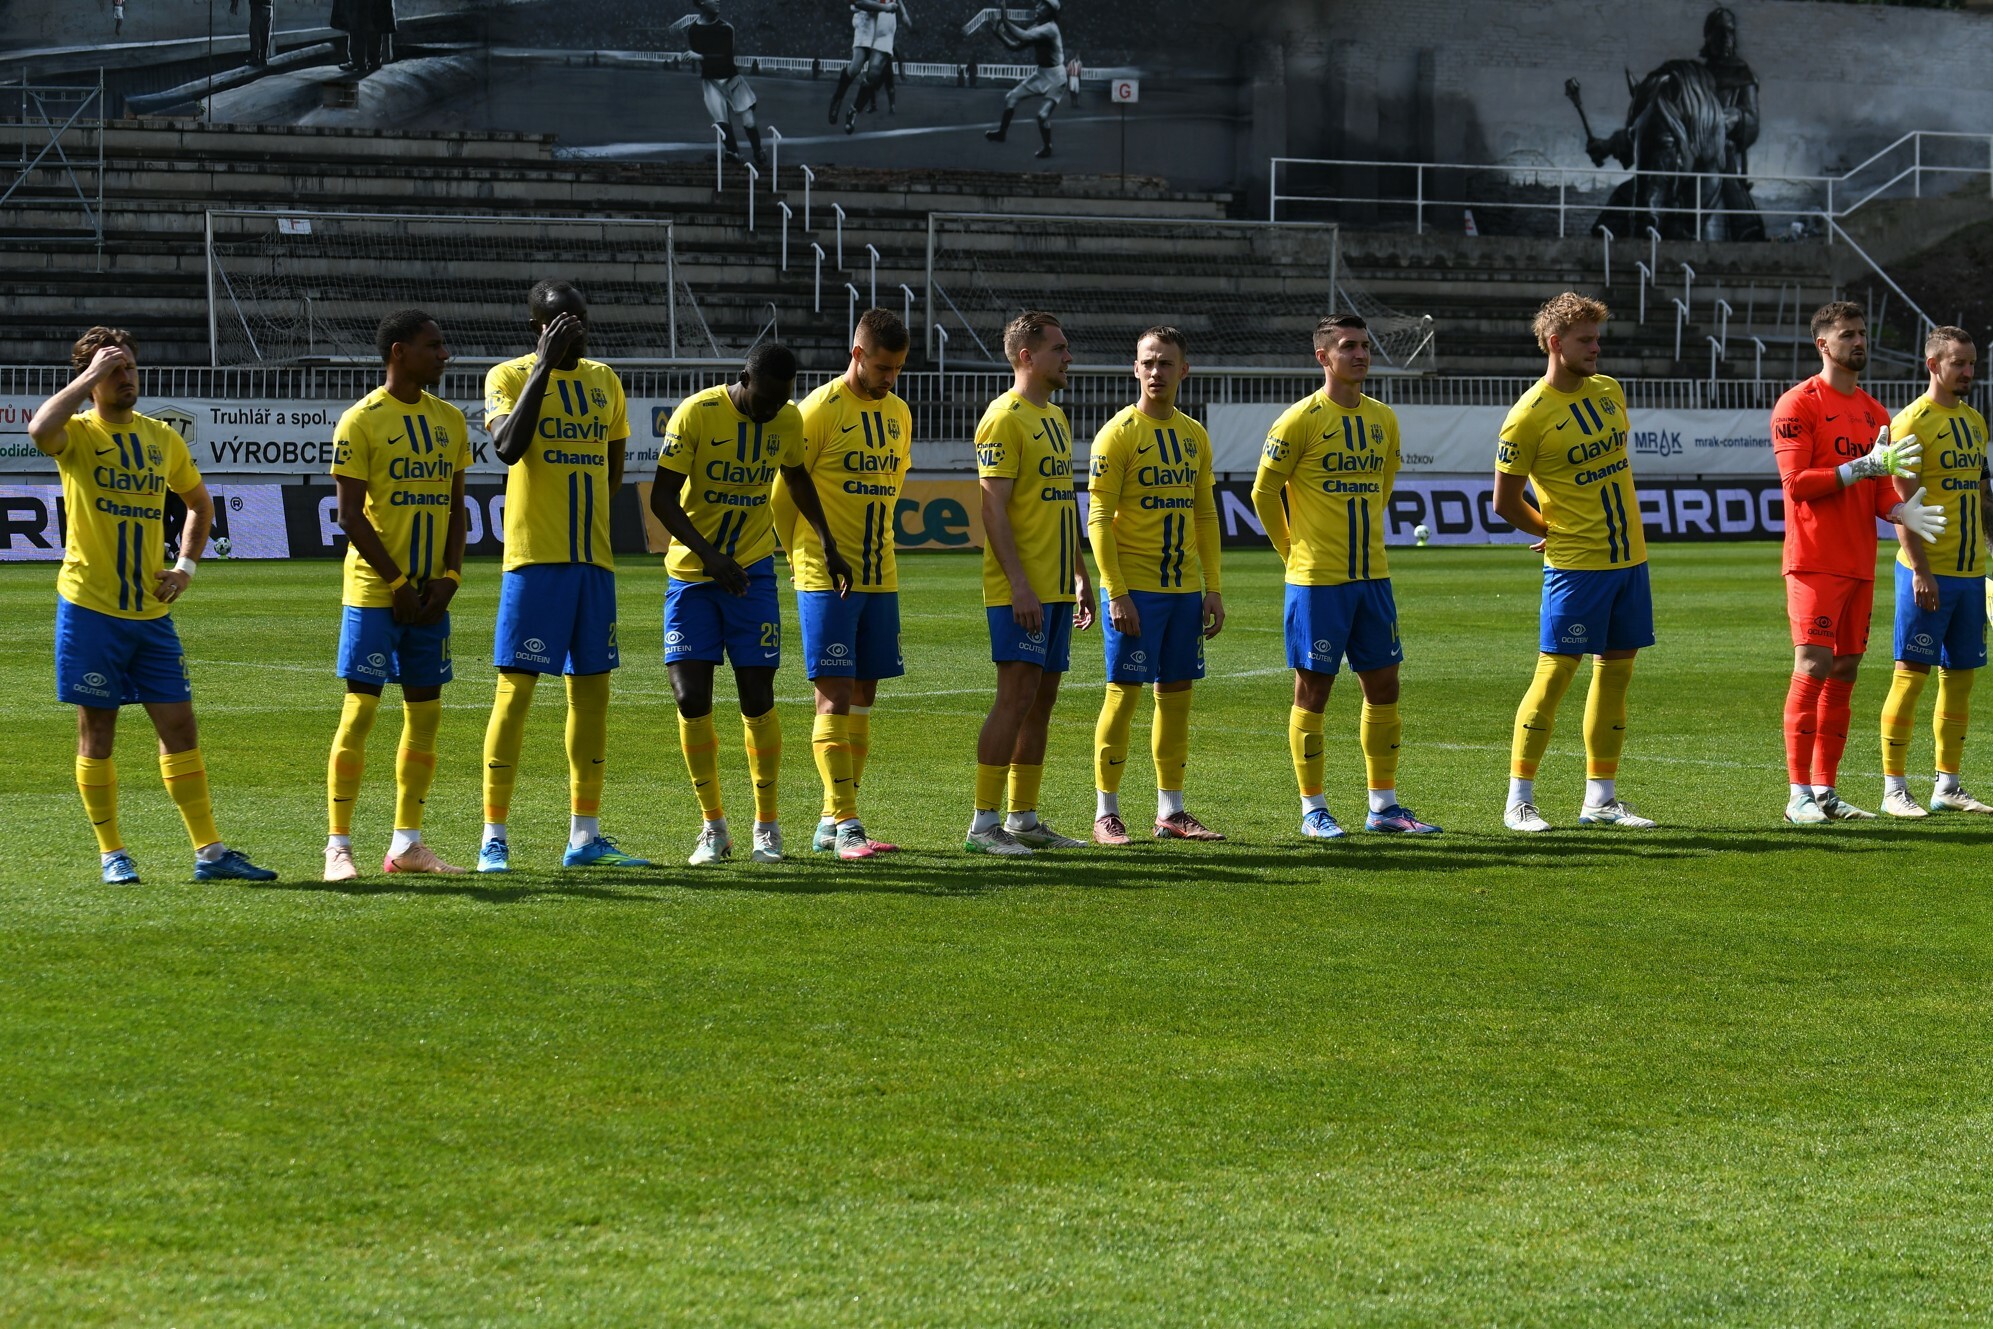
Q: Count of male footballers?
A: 11